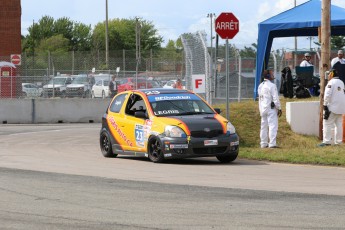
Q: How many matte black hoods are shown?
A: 1